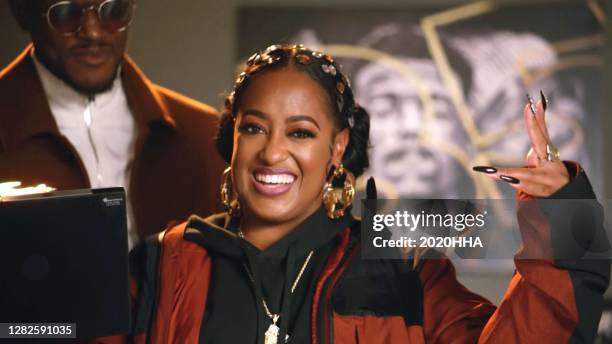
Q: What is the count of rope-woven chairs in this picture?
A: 0